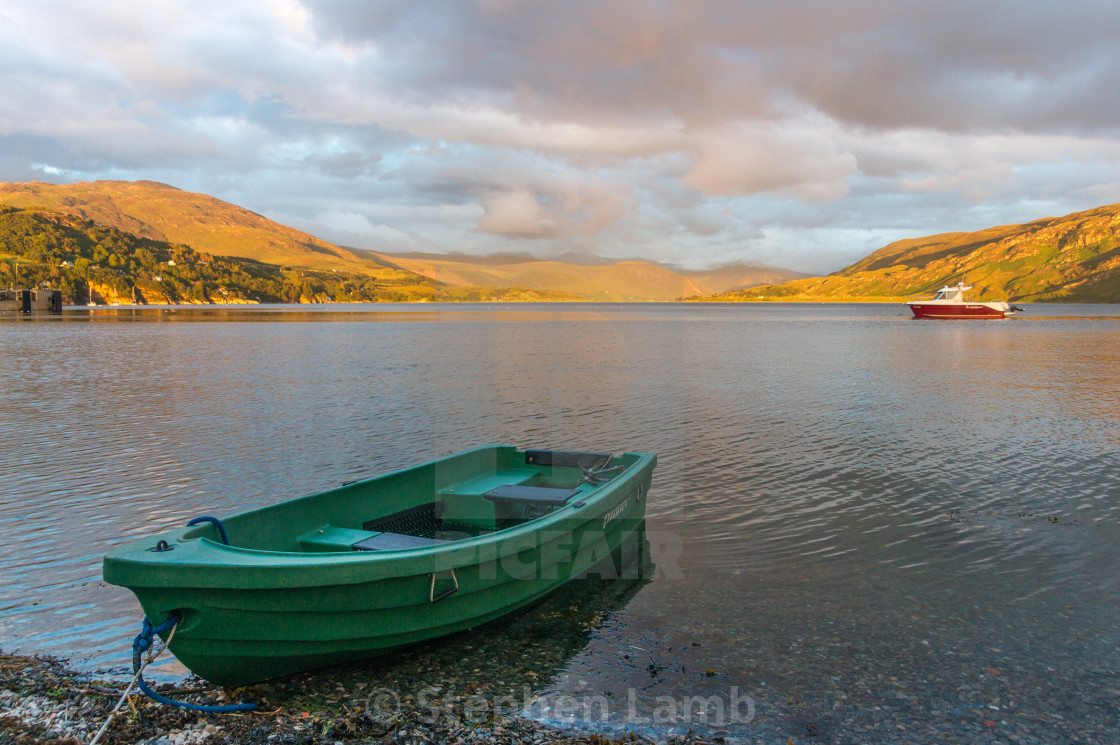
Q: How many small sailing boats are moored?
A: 3